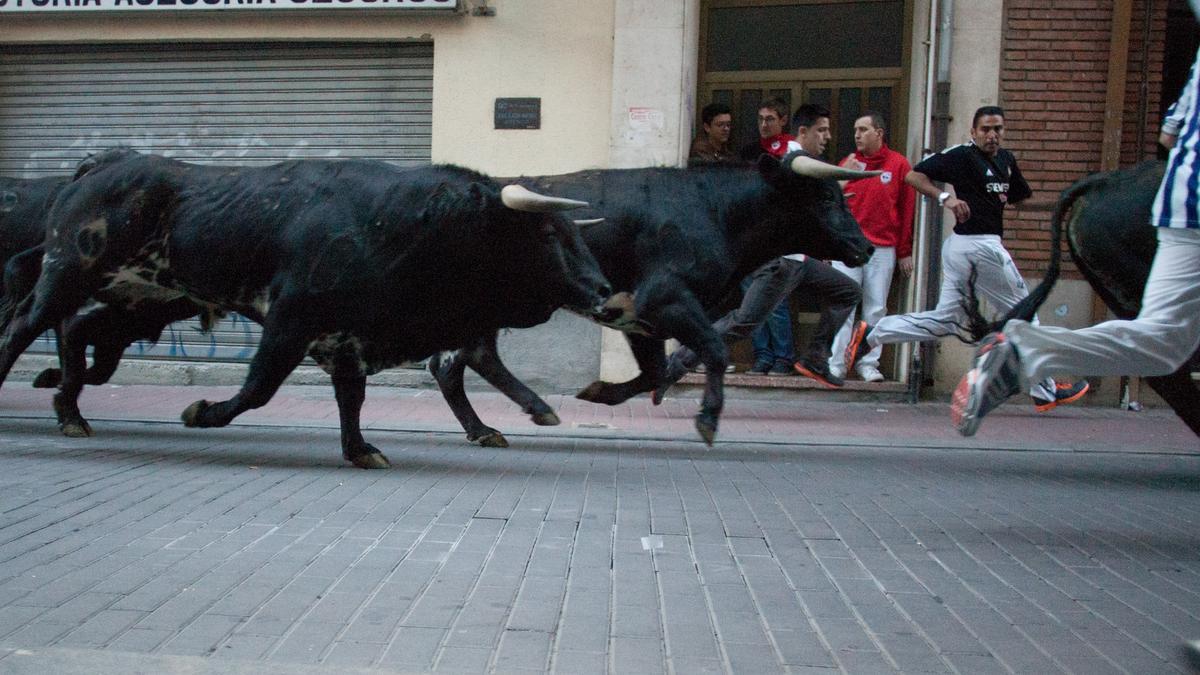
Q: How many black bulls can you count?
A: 4